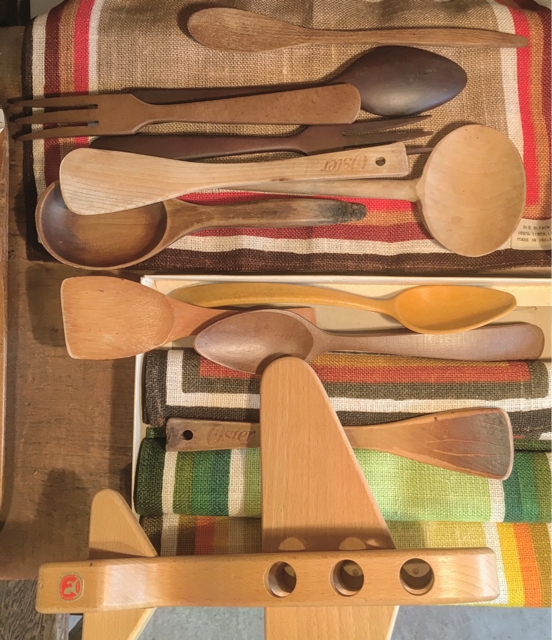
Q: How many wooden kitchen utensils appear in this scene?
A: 11